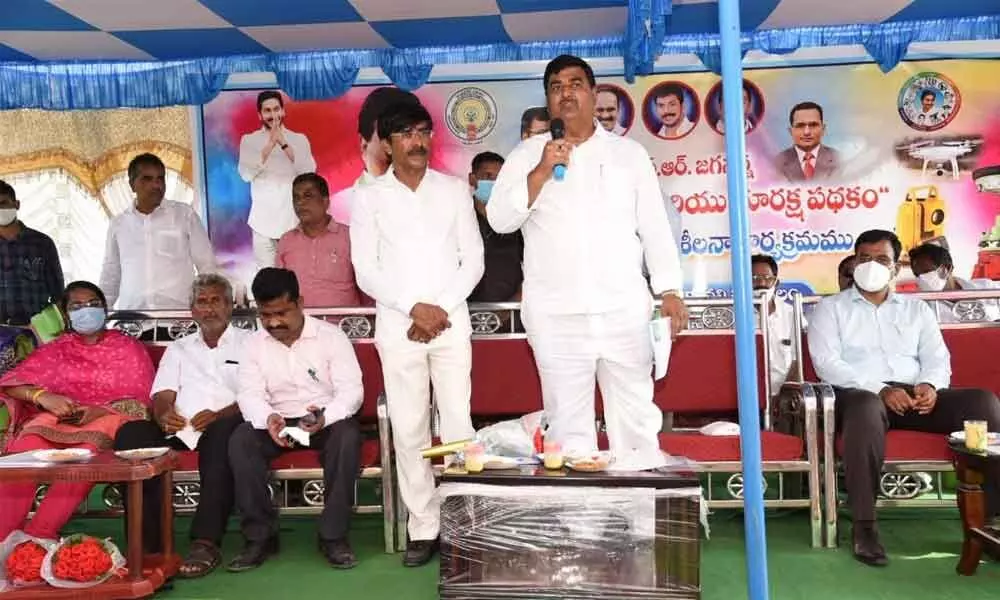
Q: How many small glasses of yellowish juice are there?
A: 3